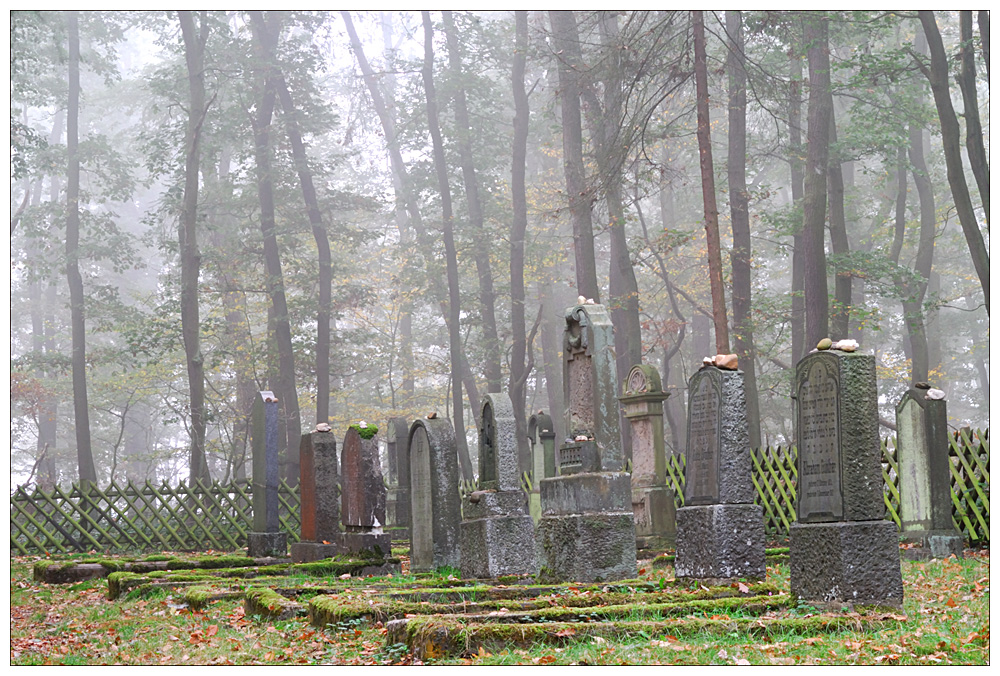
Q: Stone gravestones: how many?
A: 12